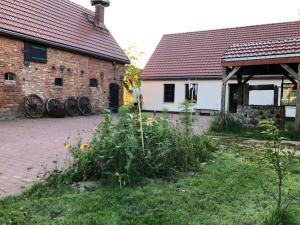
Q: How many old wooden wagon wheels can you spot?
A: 4